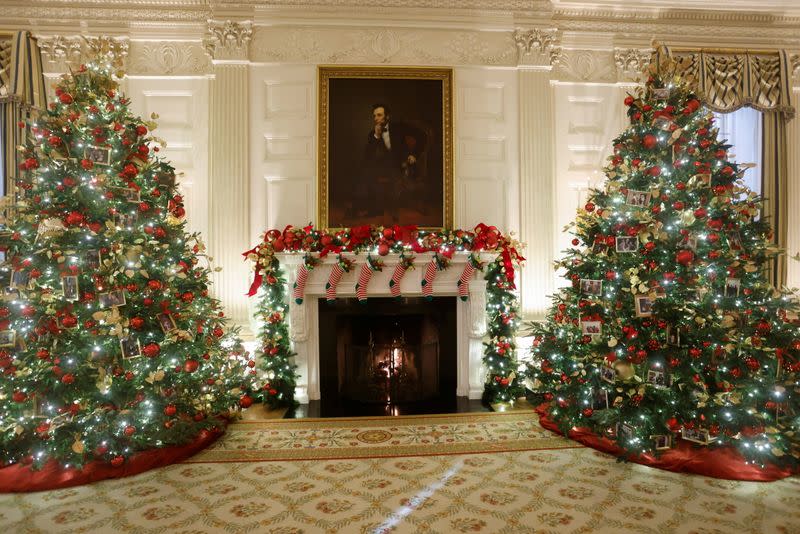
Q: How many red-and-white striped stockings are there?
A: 6